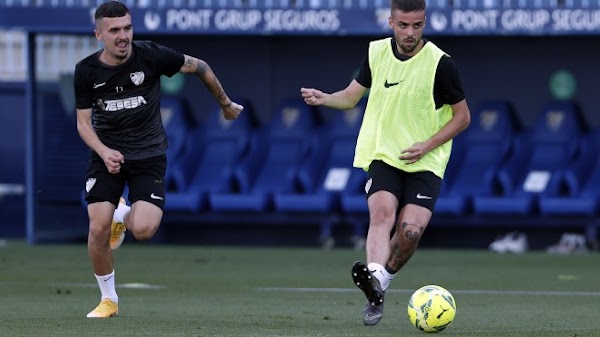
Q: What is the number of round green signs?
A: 2